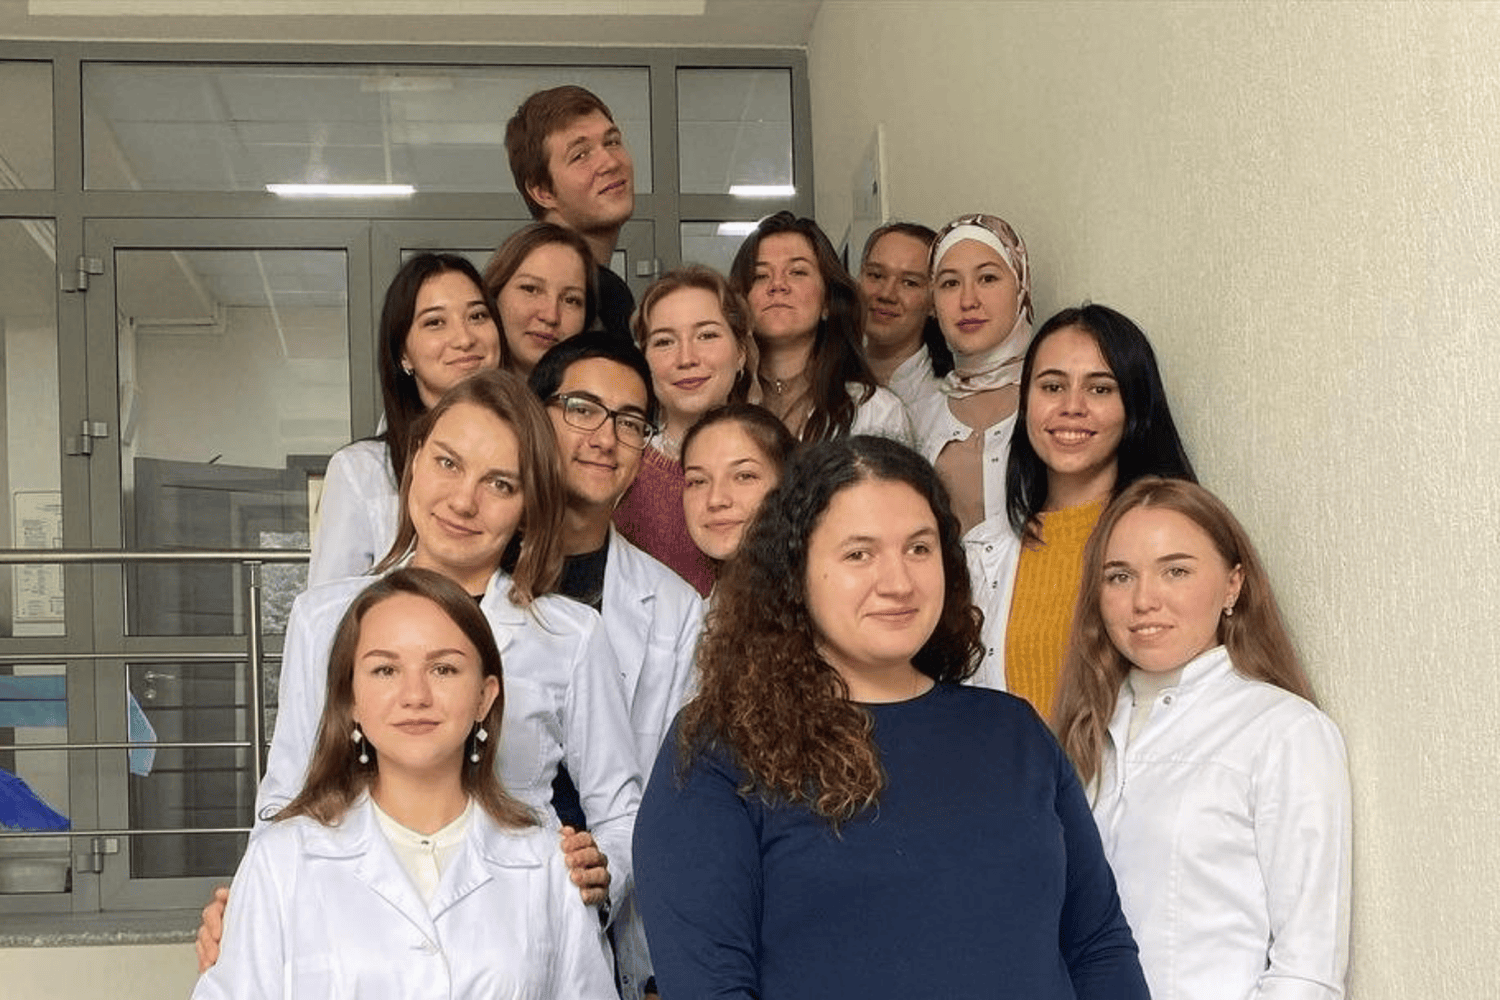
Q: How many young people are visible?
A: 14